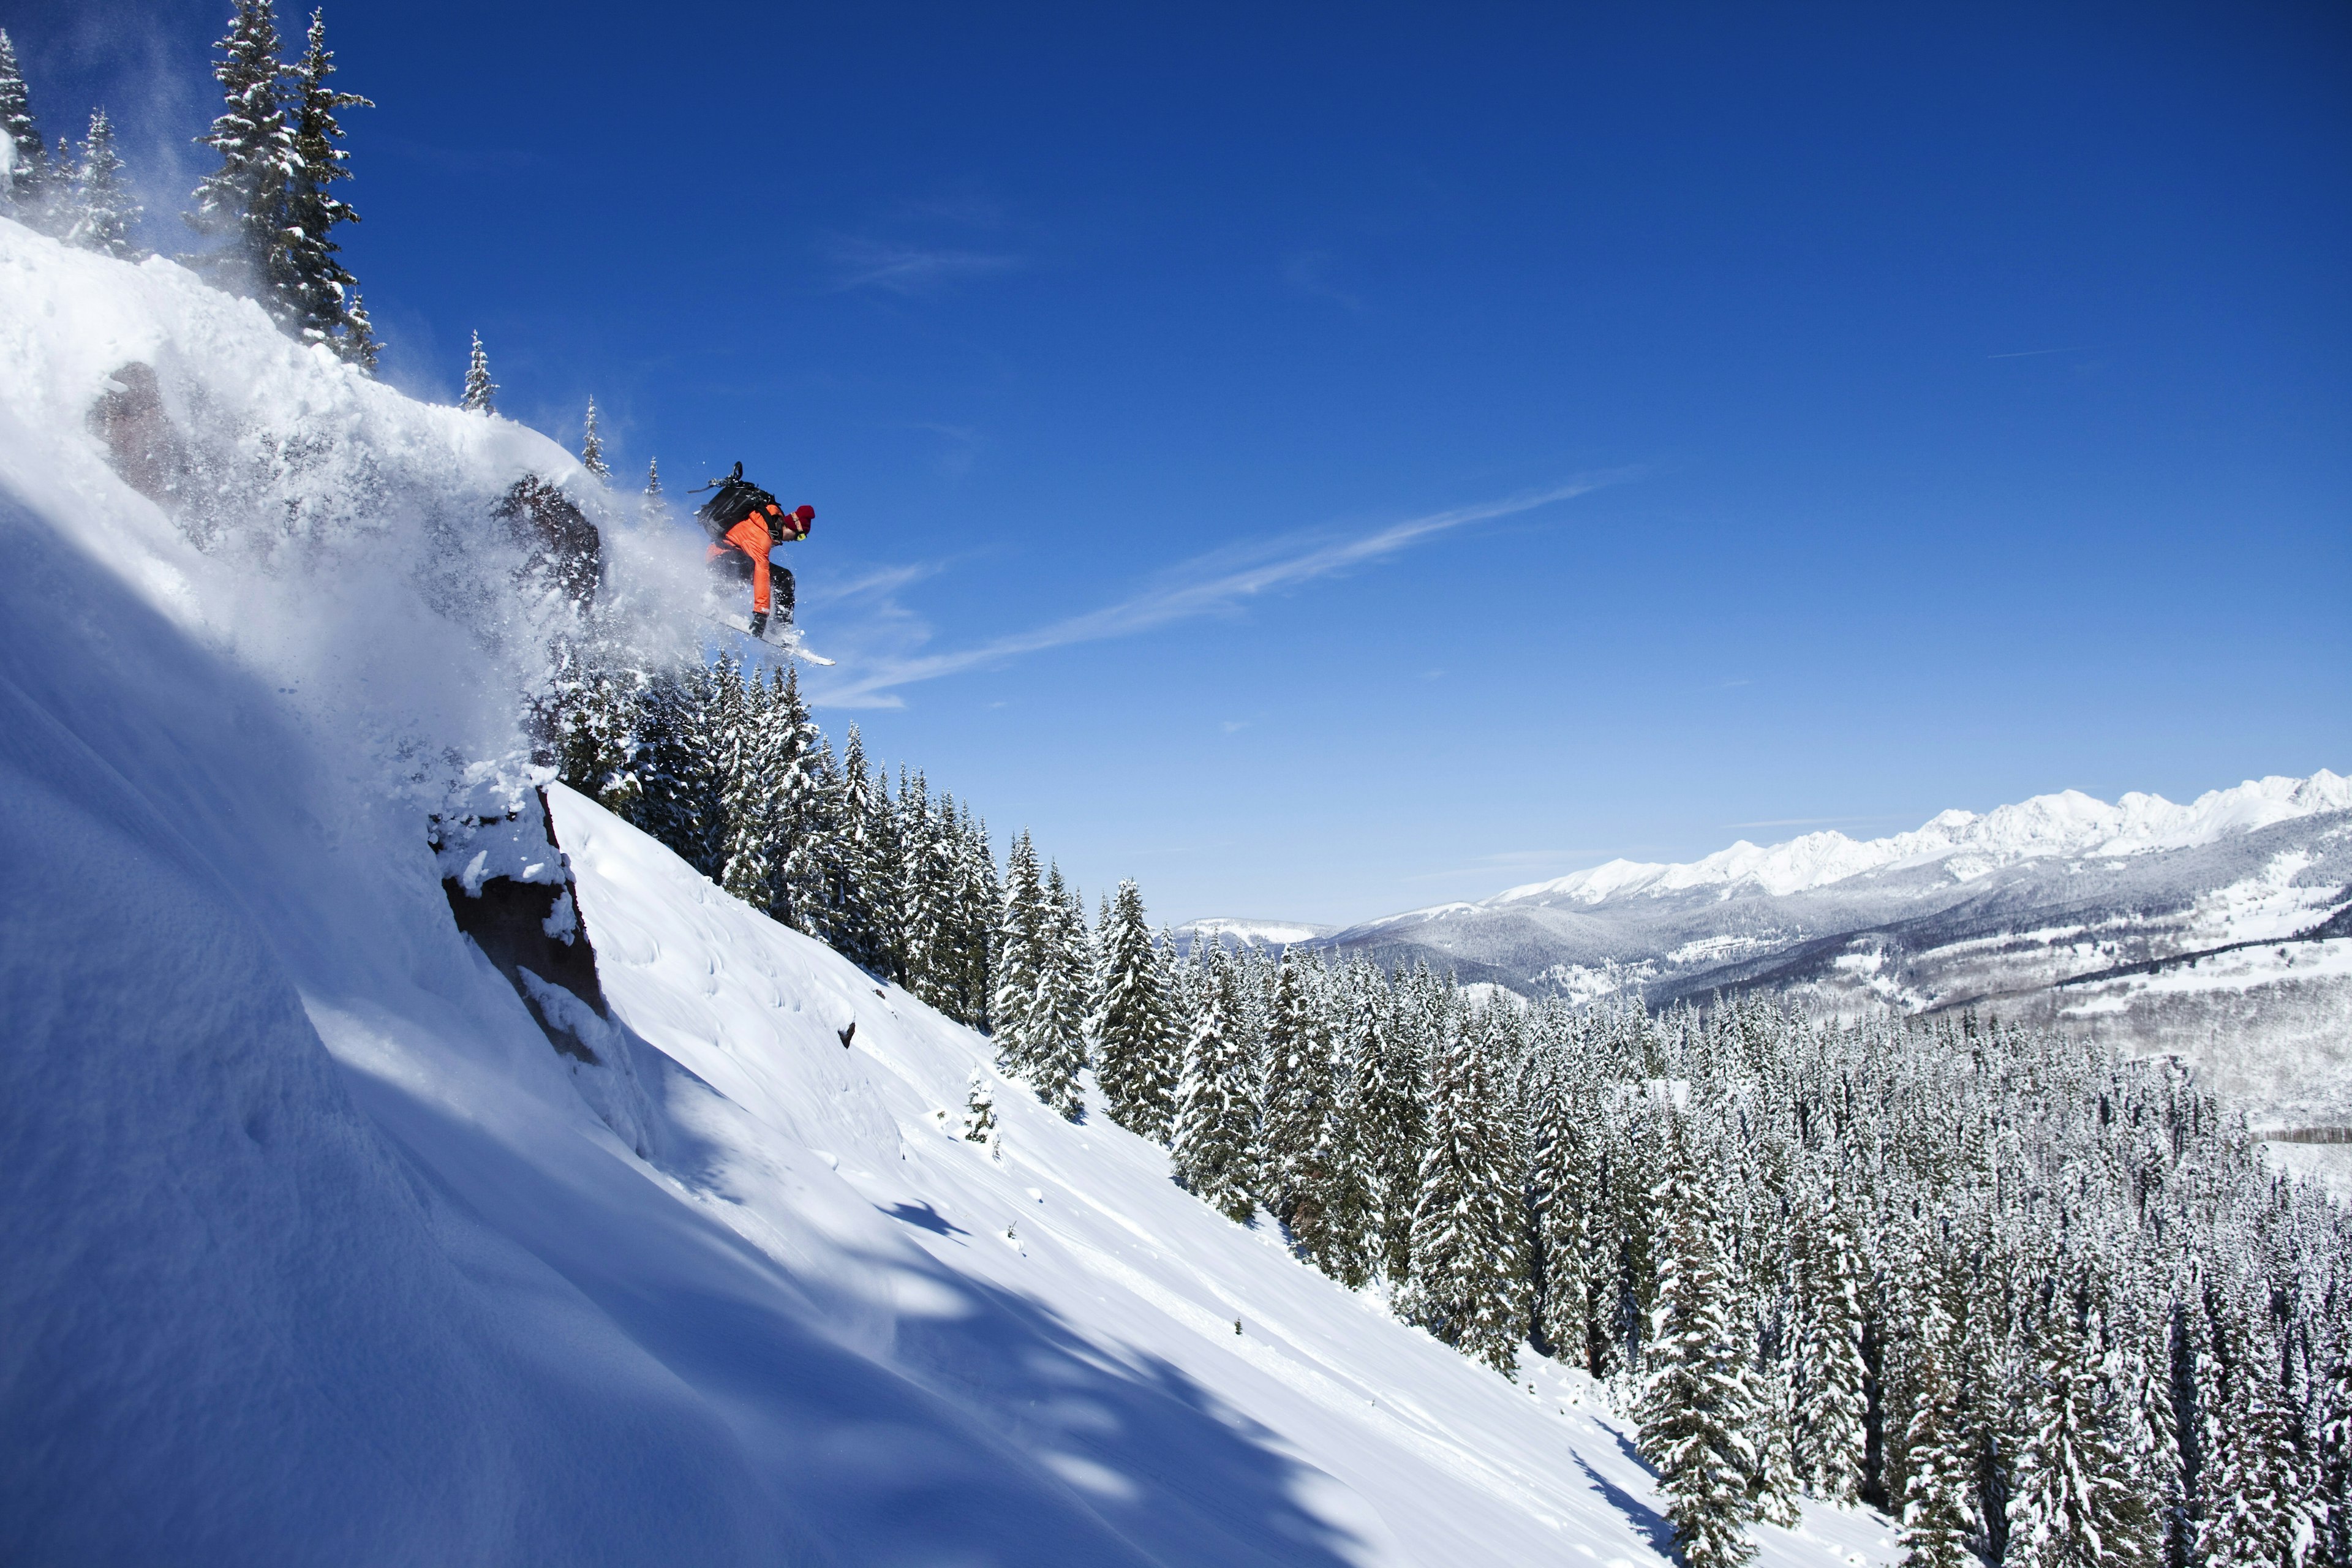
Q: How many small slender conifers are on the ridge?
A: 3